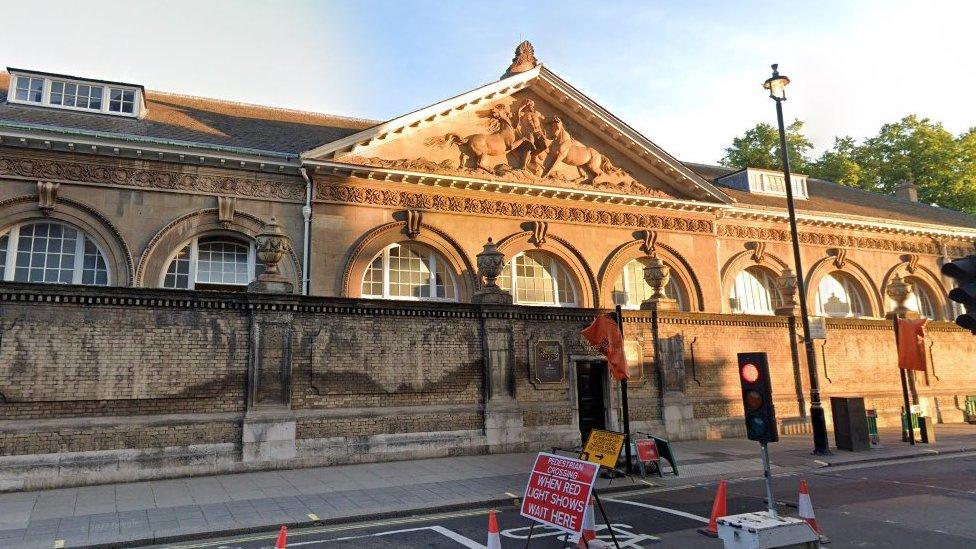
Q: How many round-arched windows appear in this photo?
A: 8